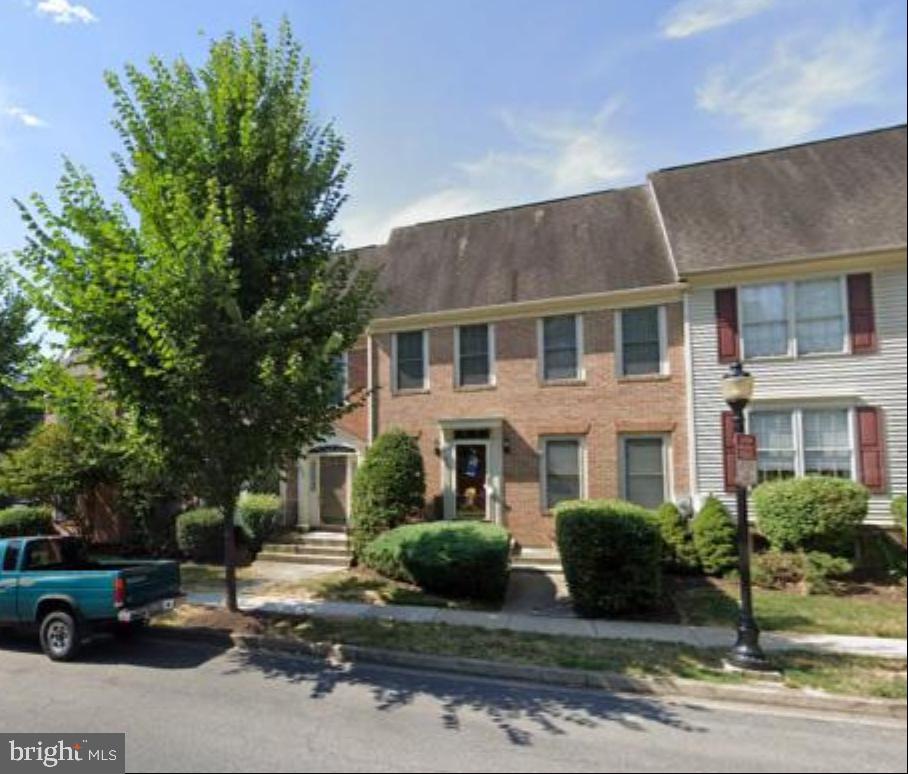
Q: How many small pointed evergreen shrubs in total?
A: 2